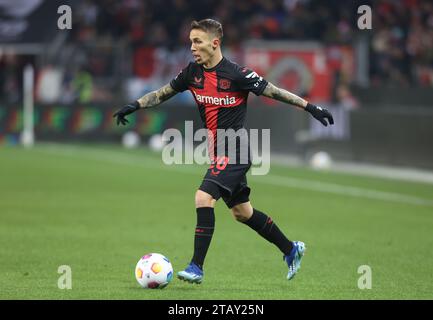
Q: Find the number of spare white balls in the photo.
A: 3